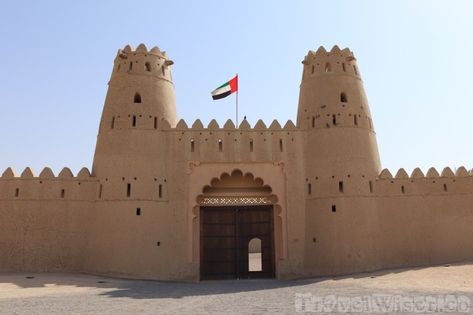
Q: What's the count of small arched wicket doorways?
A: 1